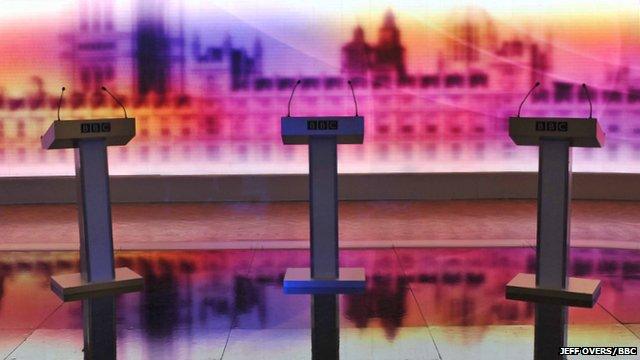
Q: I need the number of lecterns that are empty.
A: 3